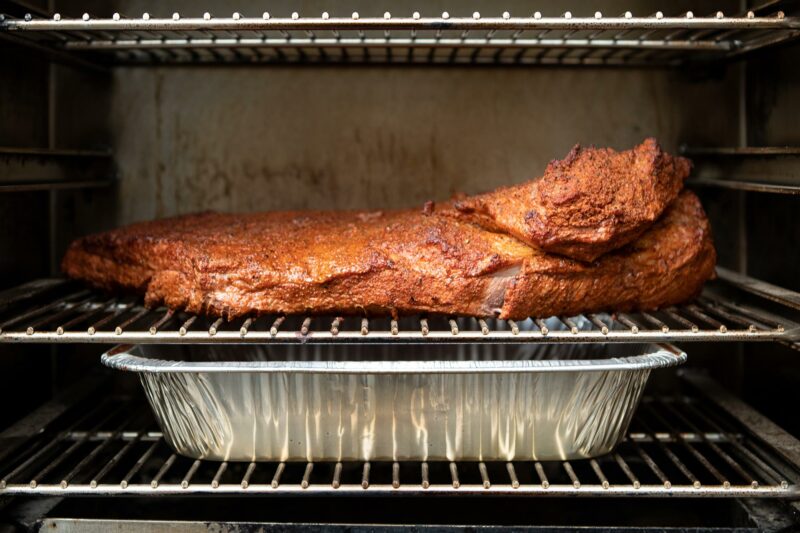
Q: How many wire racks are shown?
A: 3